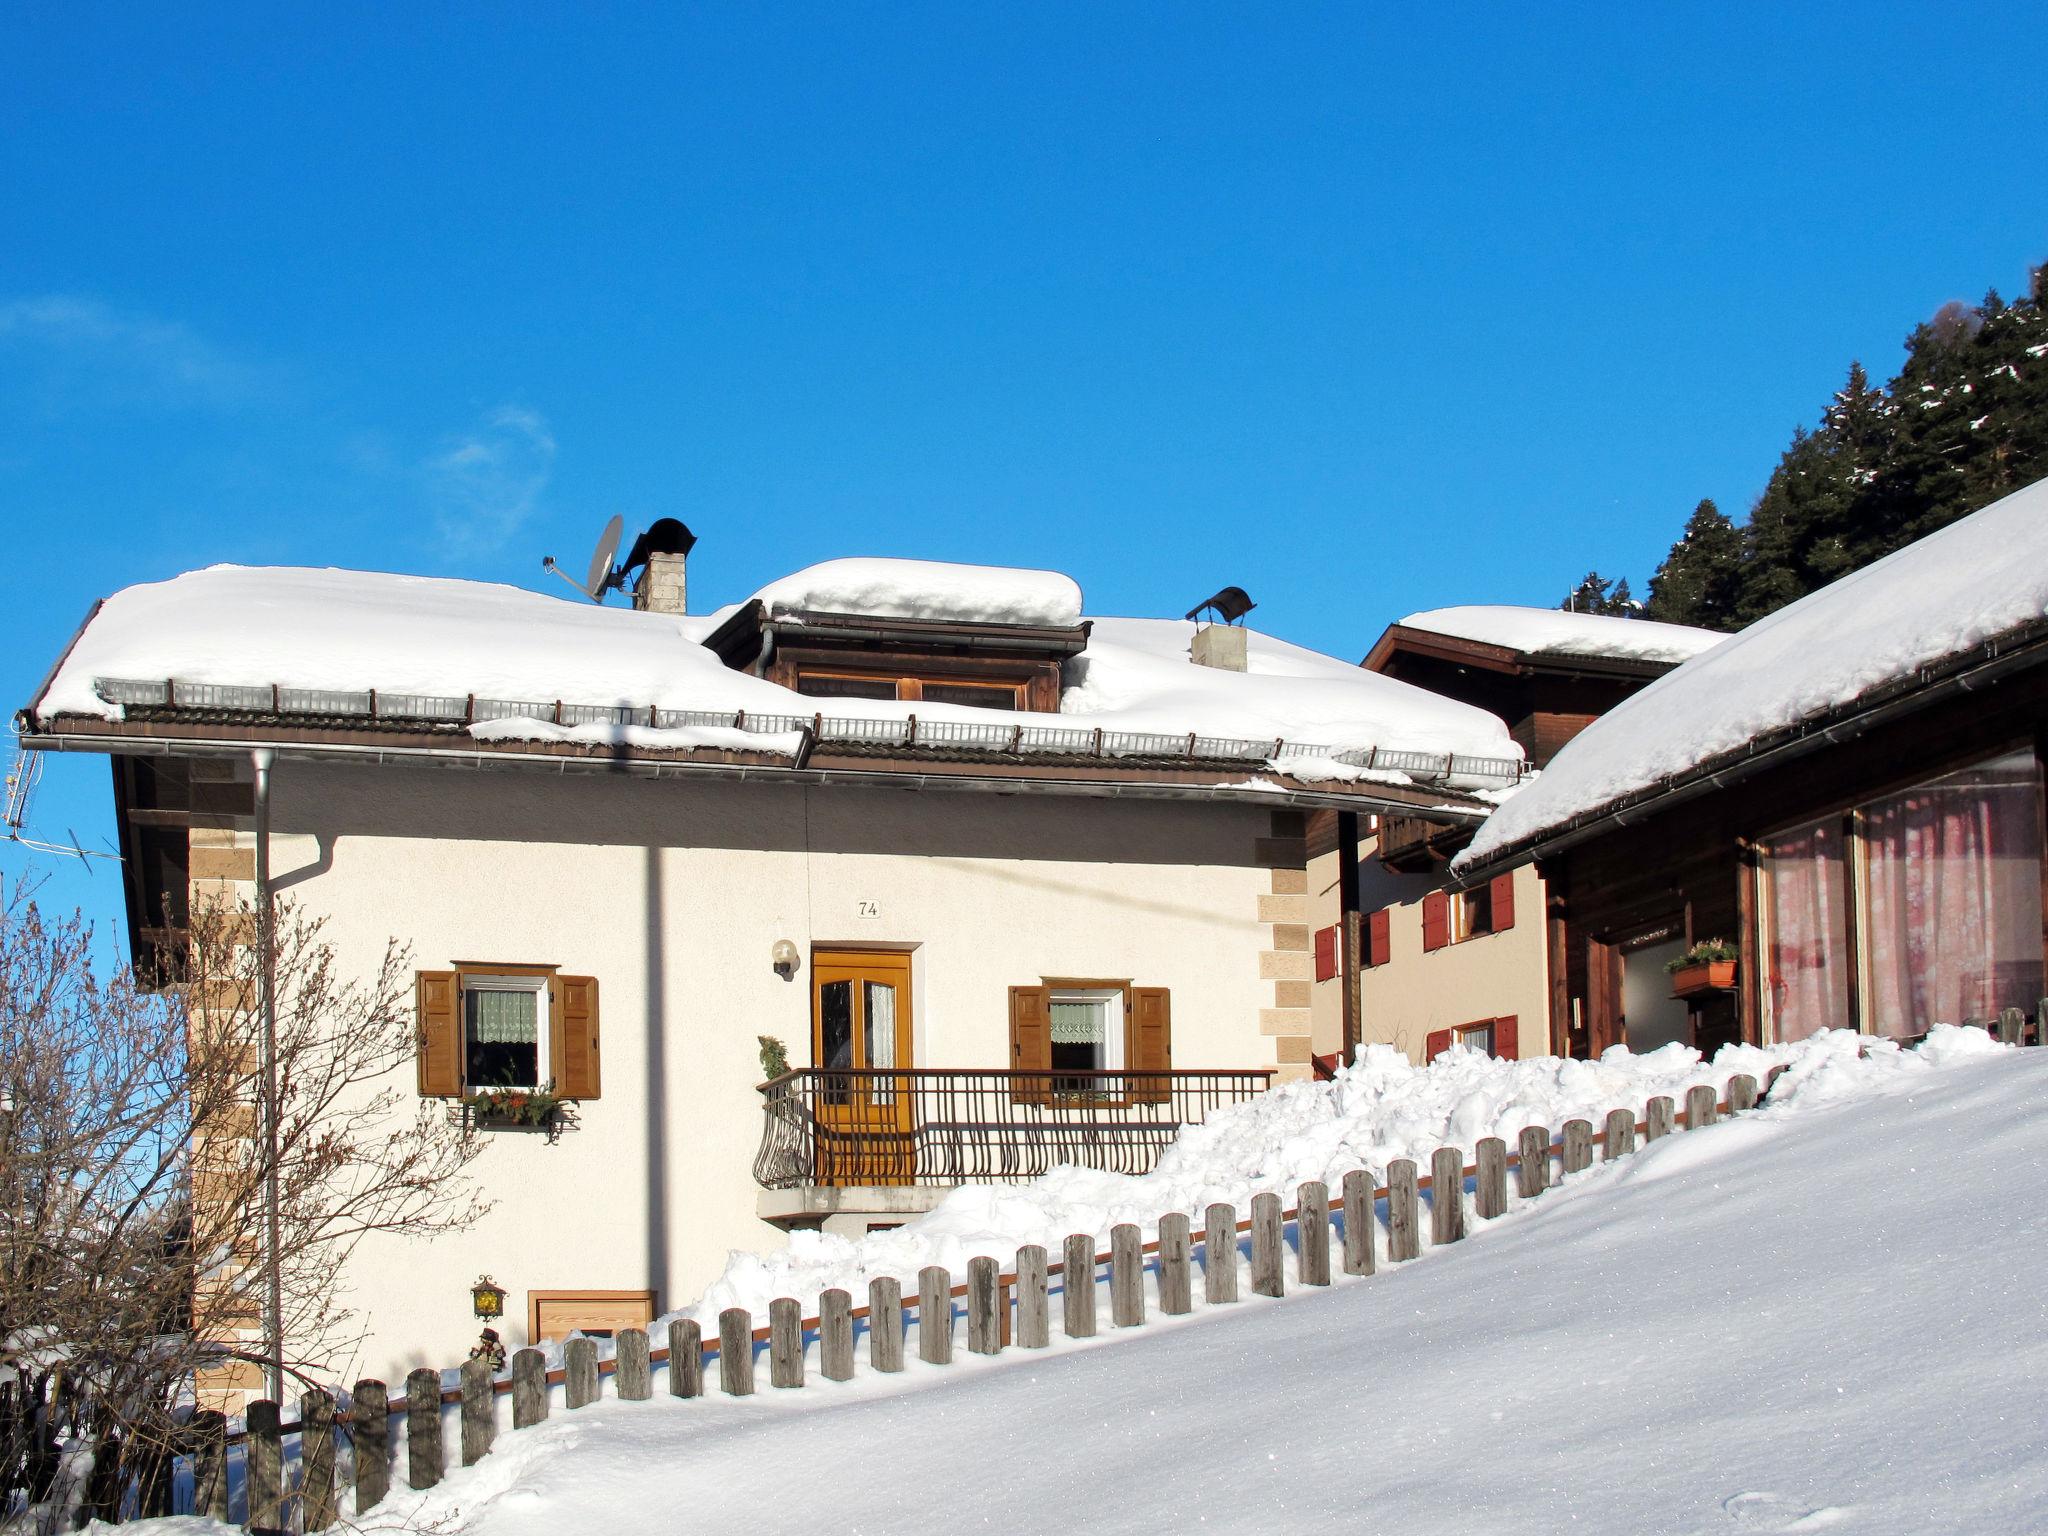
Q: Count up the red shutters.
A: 7